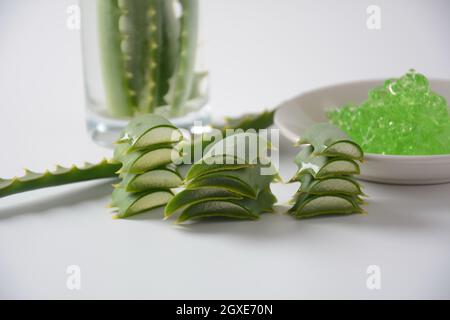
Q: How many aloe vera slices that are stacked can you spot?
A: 12